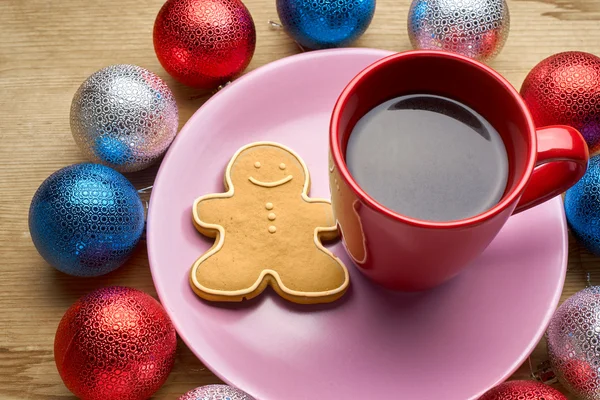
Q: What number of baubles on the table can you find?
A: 11